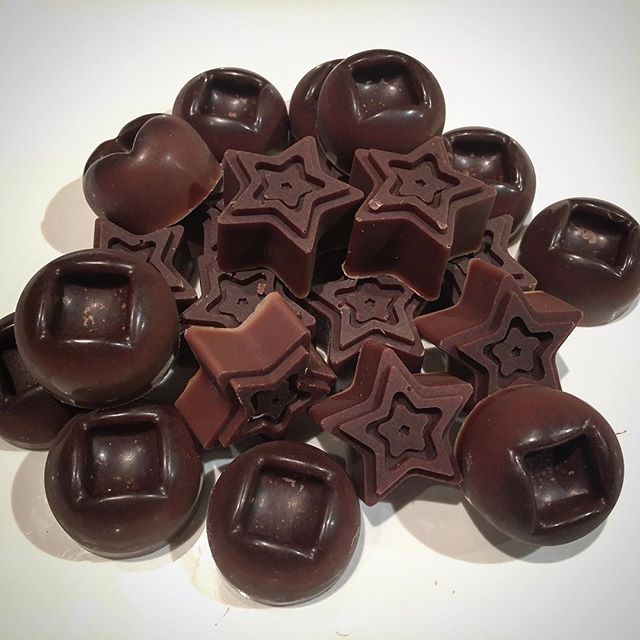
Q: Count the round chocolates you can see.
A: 10